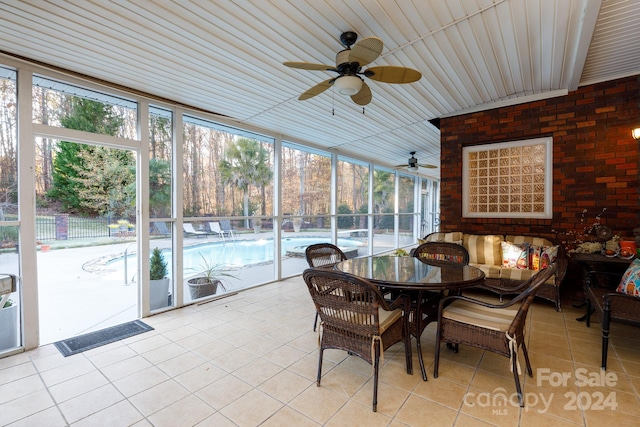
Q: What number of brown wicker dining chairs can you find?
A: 4